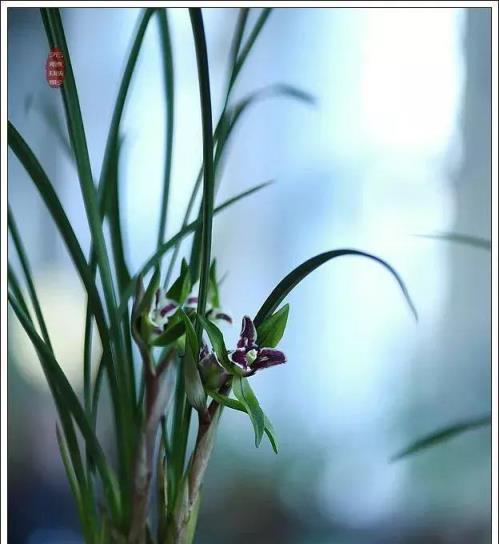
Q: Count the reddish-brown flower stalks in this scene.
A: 2